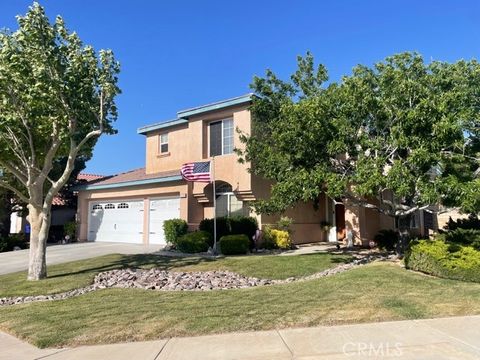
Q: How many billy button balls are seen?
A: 0